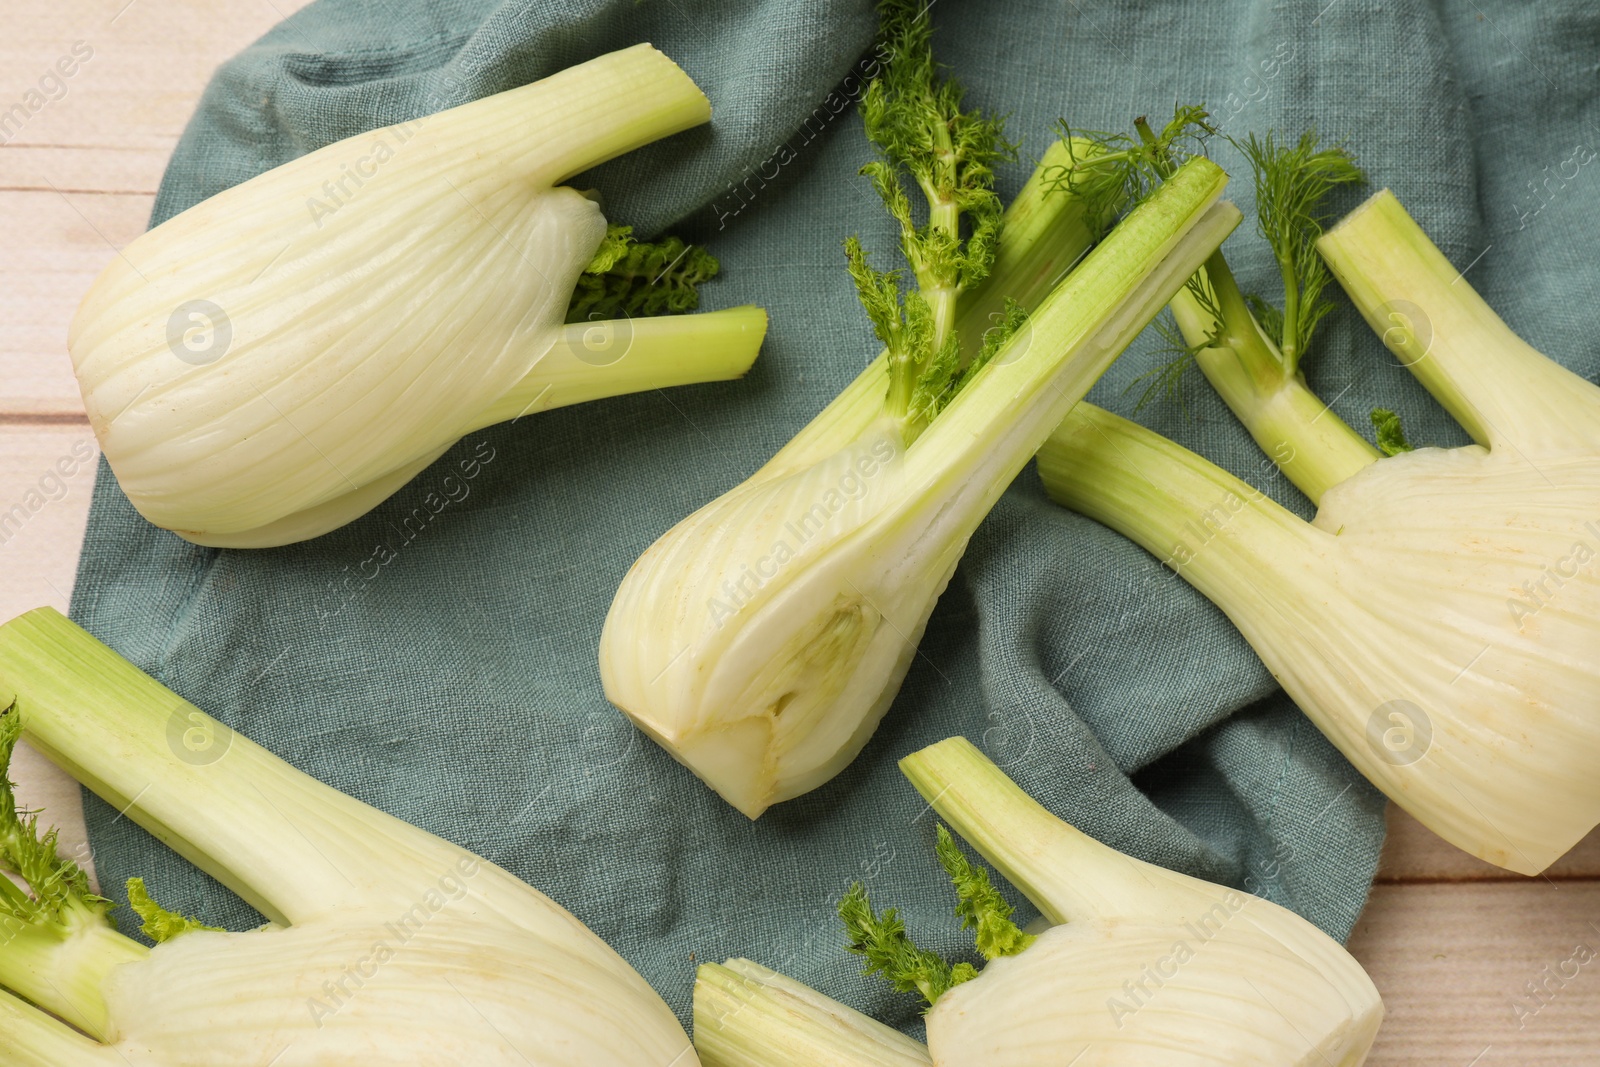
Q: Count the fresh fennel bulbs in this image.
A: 5